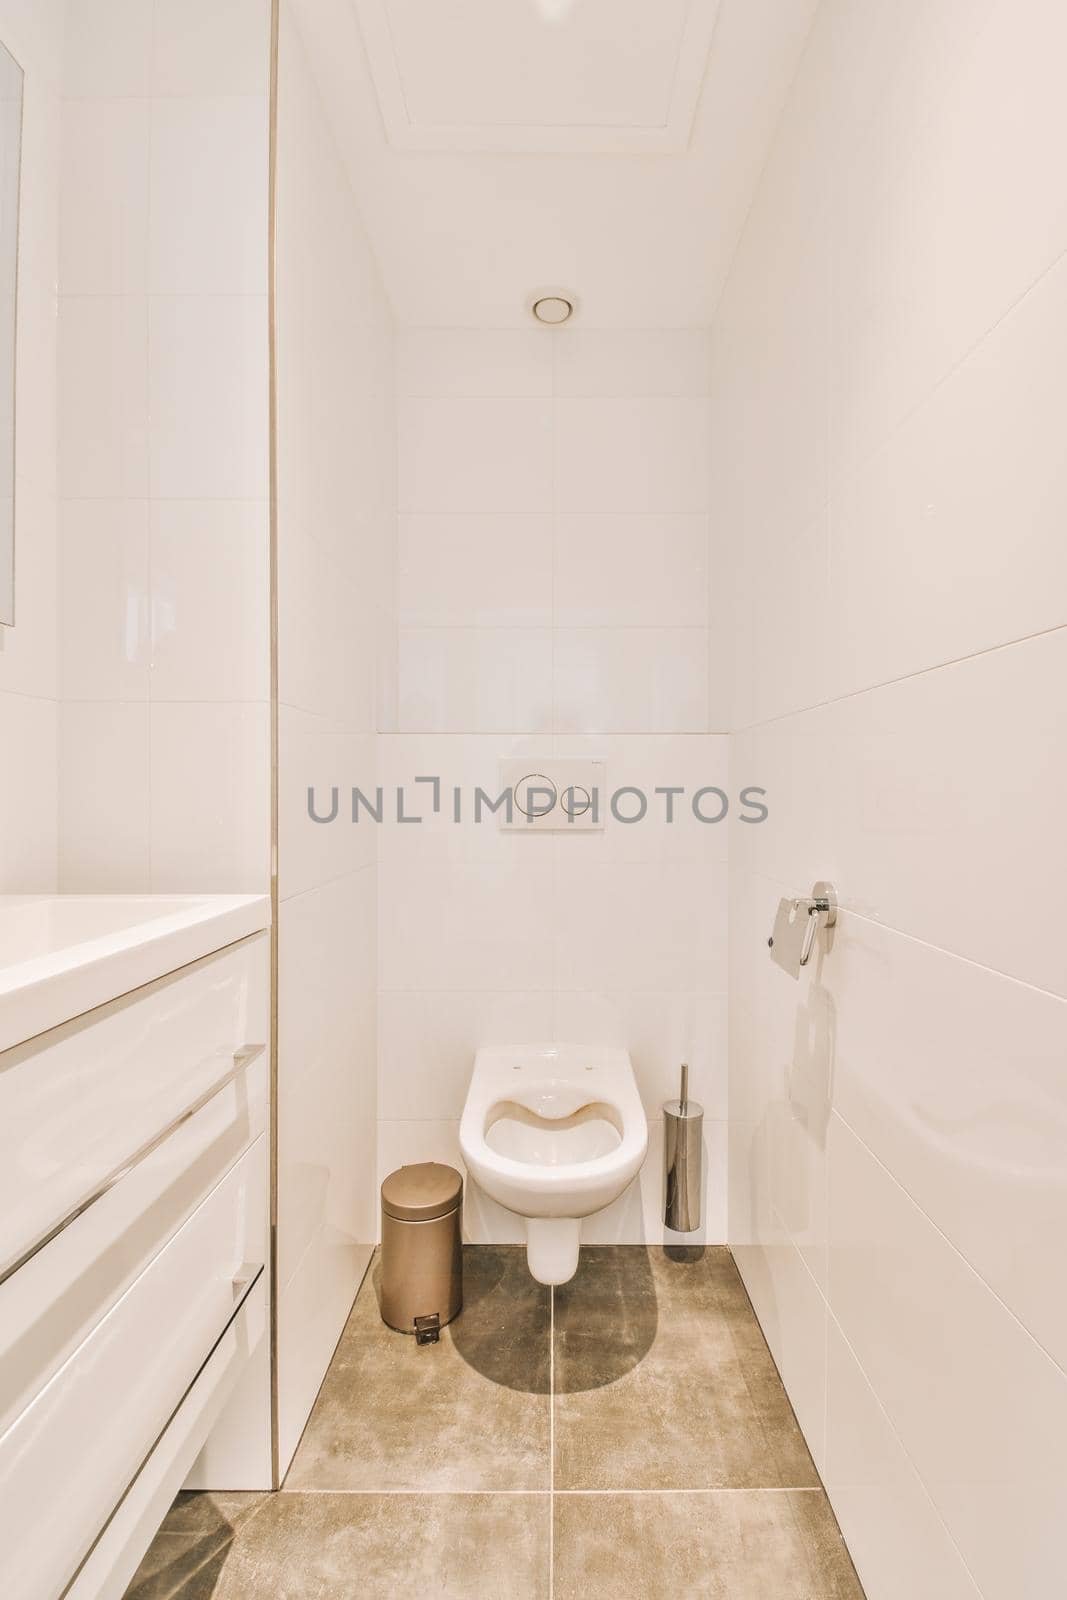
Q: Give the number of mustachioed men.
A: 0